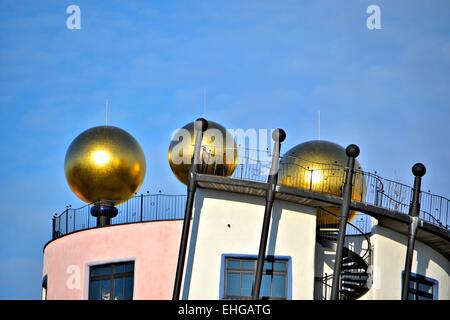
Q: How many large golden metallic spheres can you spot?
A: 3